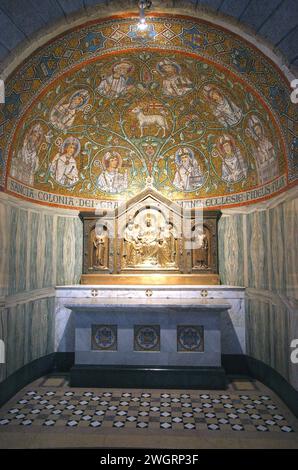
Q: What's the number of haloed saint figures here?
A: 10